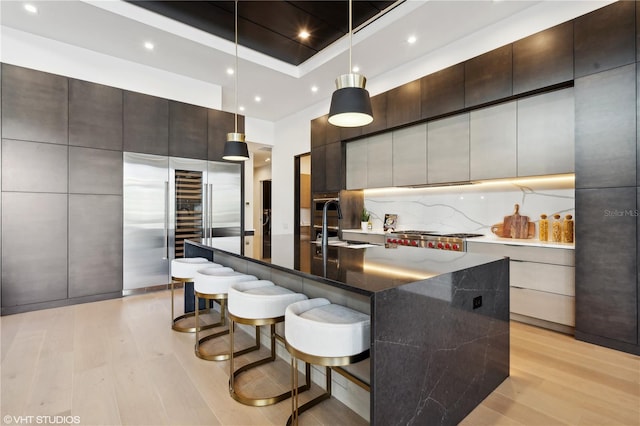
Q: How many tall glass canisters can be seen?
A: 3